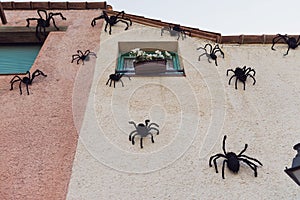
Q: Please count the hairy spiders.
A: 11